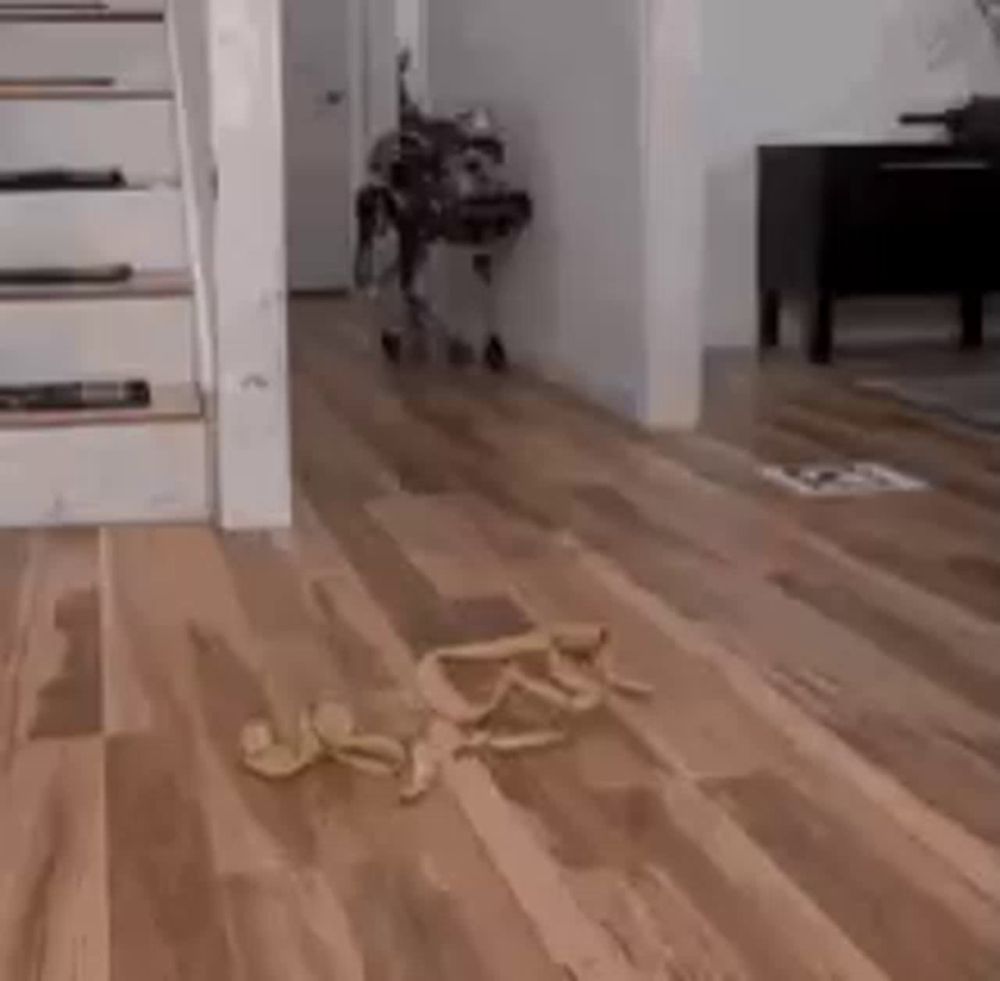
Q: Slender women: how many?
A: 0